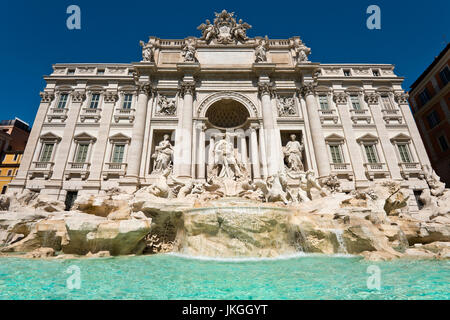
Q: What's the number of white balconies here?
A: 12